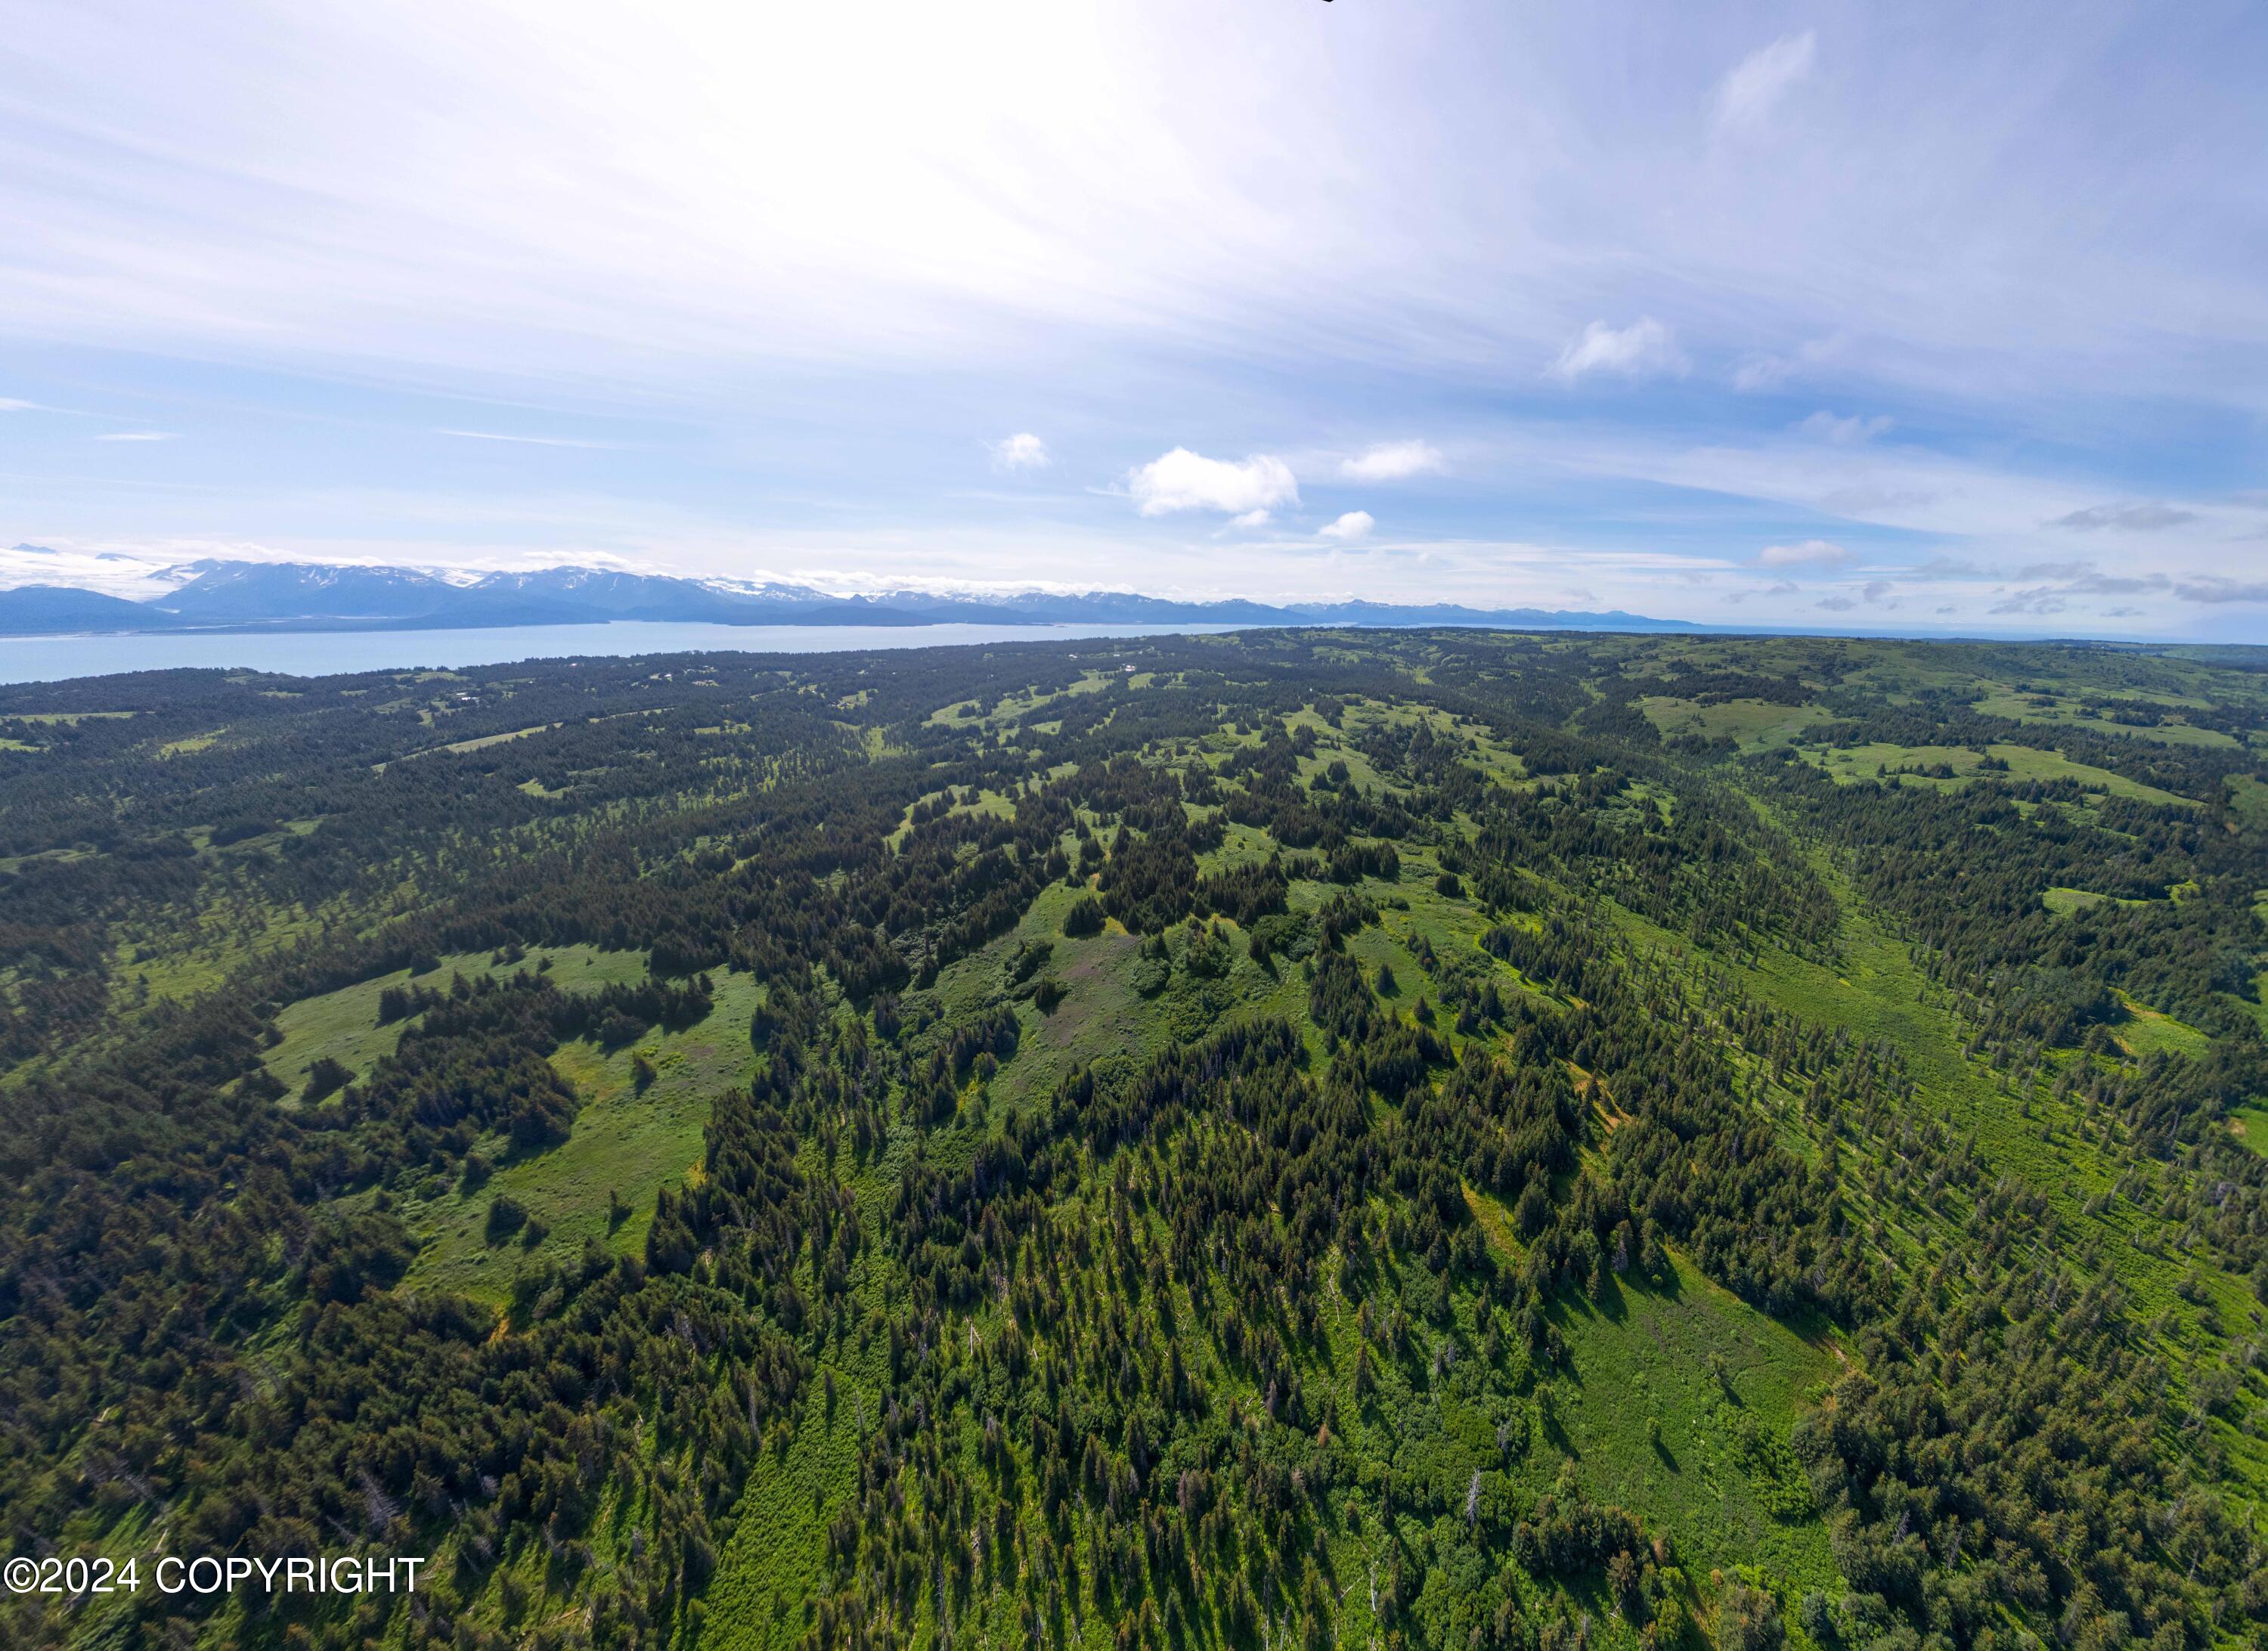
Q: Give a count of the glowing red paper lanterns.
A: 0